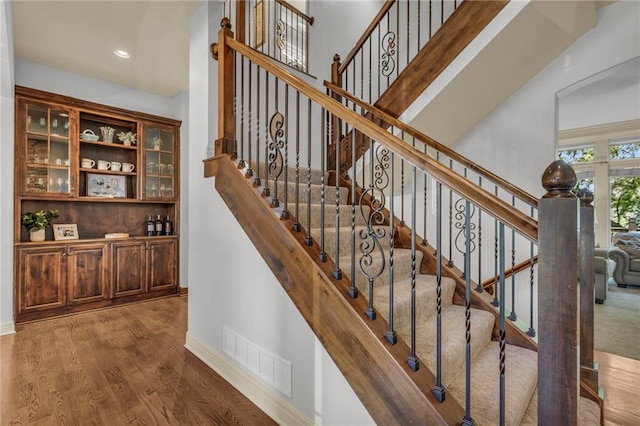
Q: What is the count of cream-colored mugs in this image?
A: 4